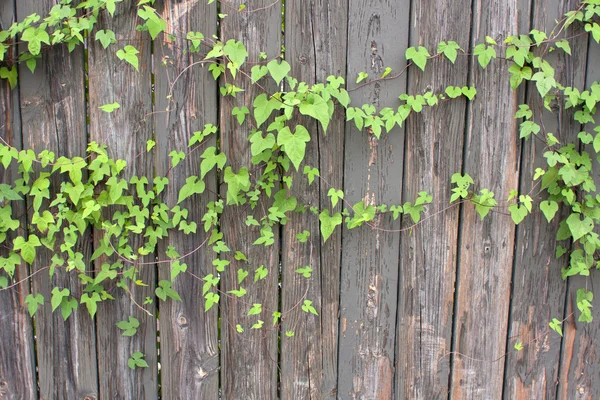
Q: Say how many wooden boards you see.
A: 11